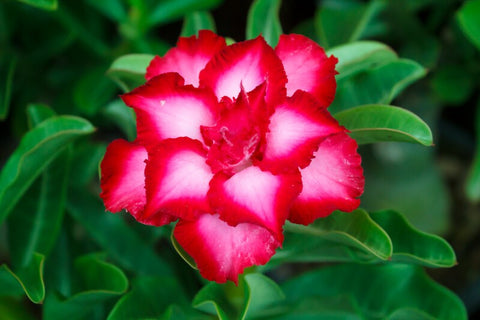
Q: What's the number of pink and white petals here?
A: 10